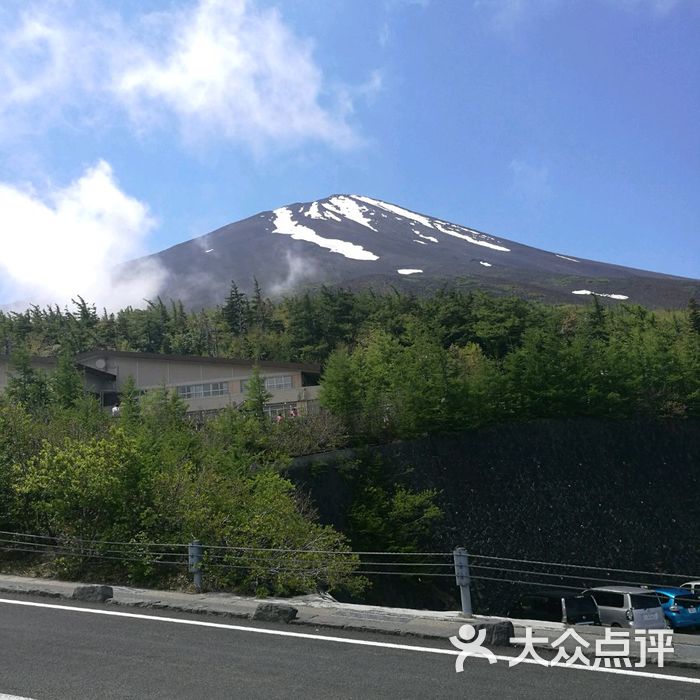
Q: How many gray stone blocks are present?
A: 3